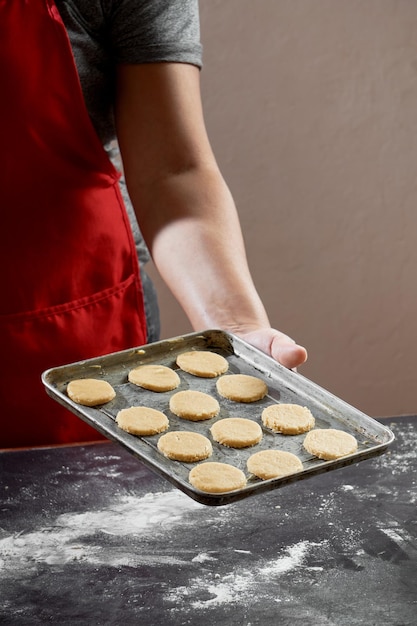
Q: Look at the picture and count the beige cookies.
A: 12